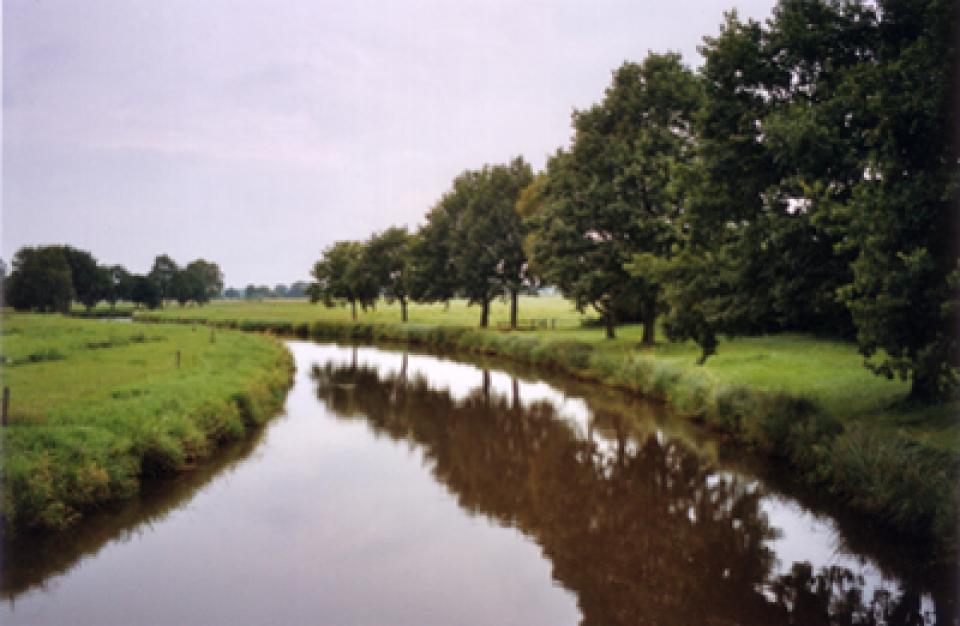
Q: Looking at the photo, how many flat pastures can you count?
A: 2